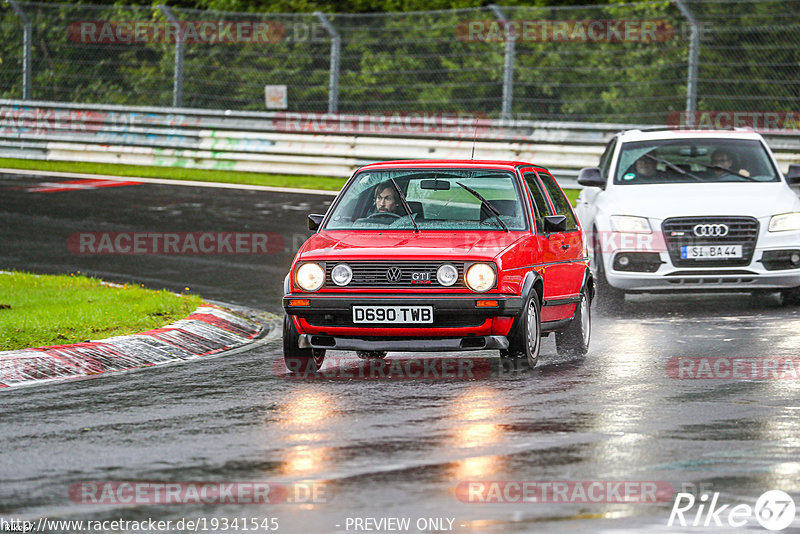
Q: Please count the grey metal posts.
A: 5